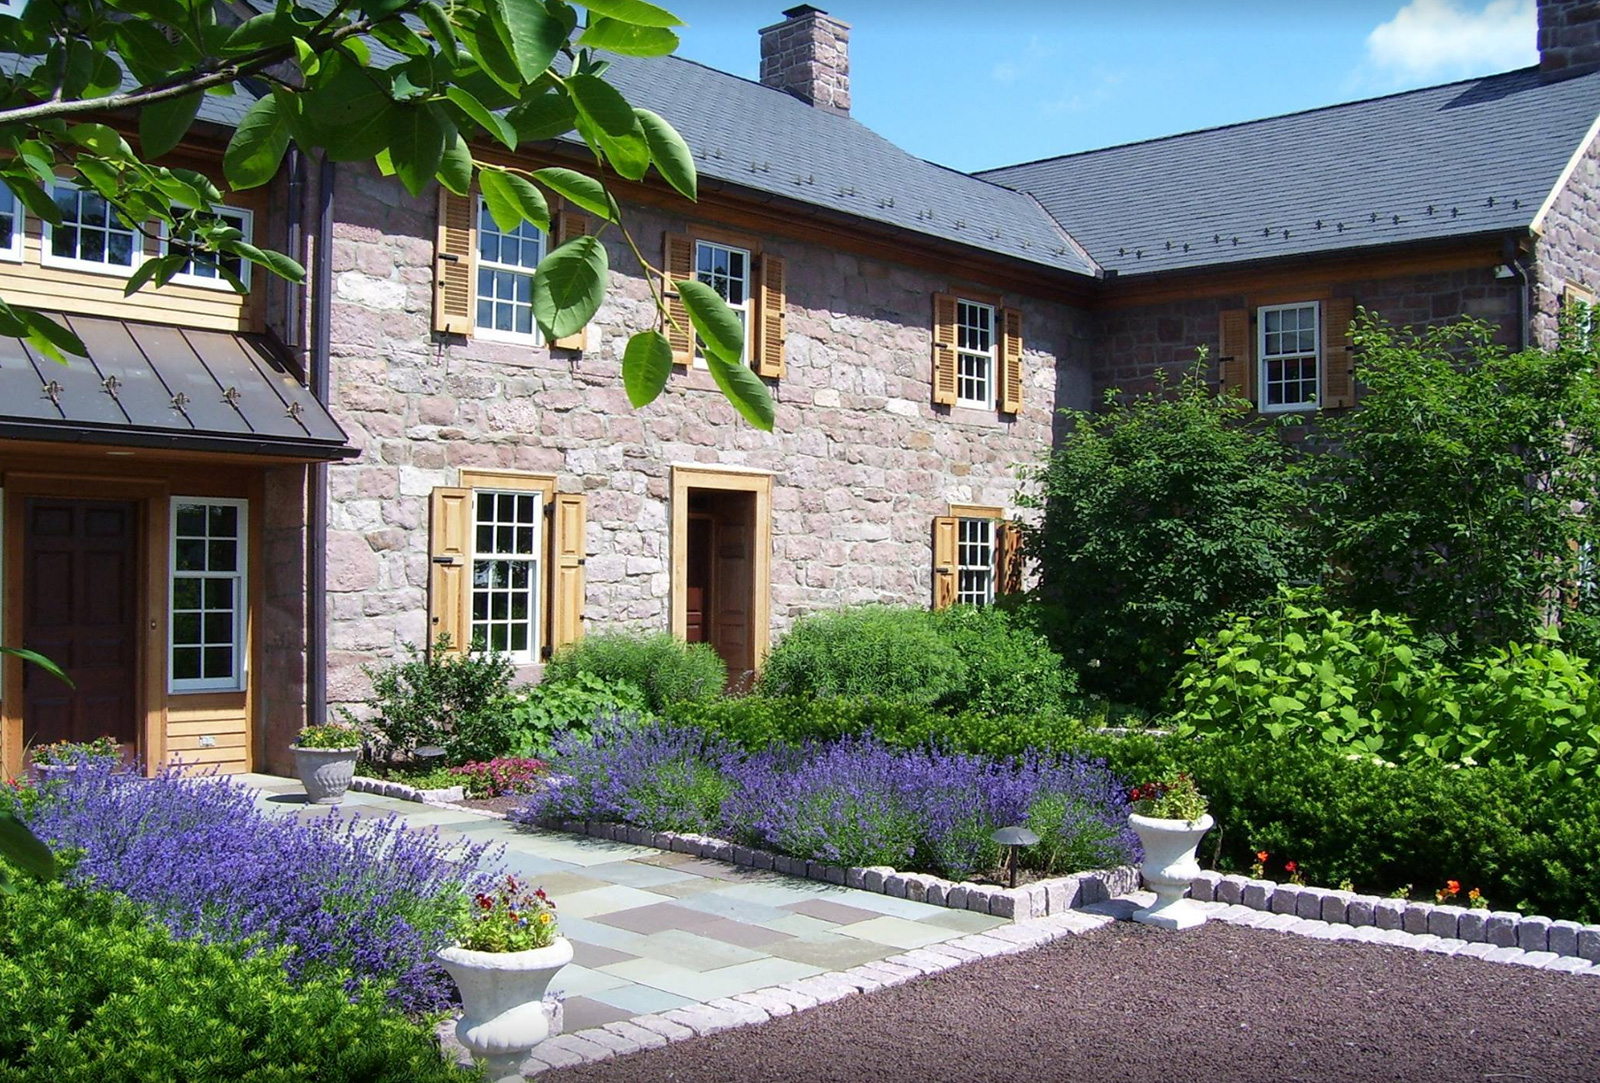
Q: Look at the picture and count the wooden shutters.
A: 12